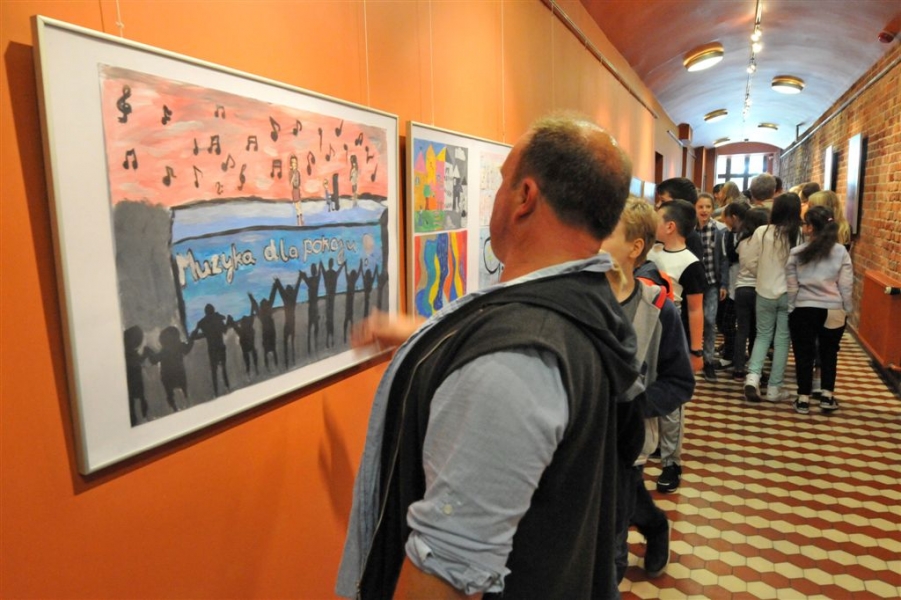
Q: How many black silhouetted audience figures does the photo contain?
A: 11